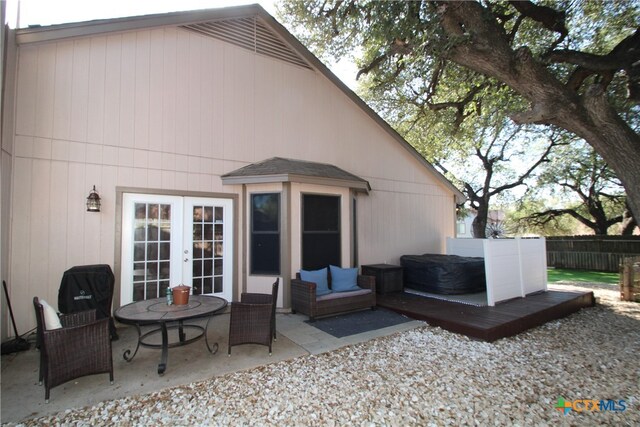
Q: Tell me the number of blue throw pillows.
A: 2